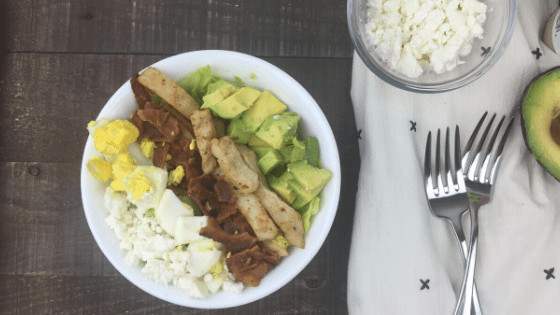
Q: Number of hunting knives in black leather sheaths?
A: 0